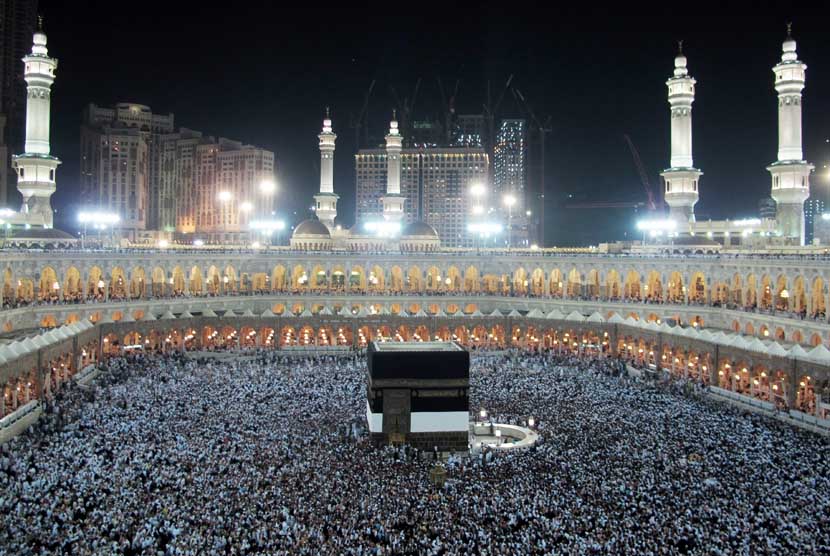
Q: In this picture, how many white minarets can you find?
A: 5